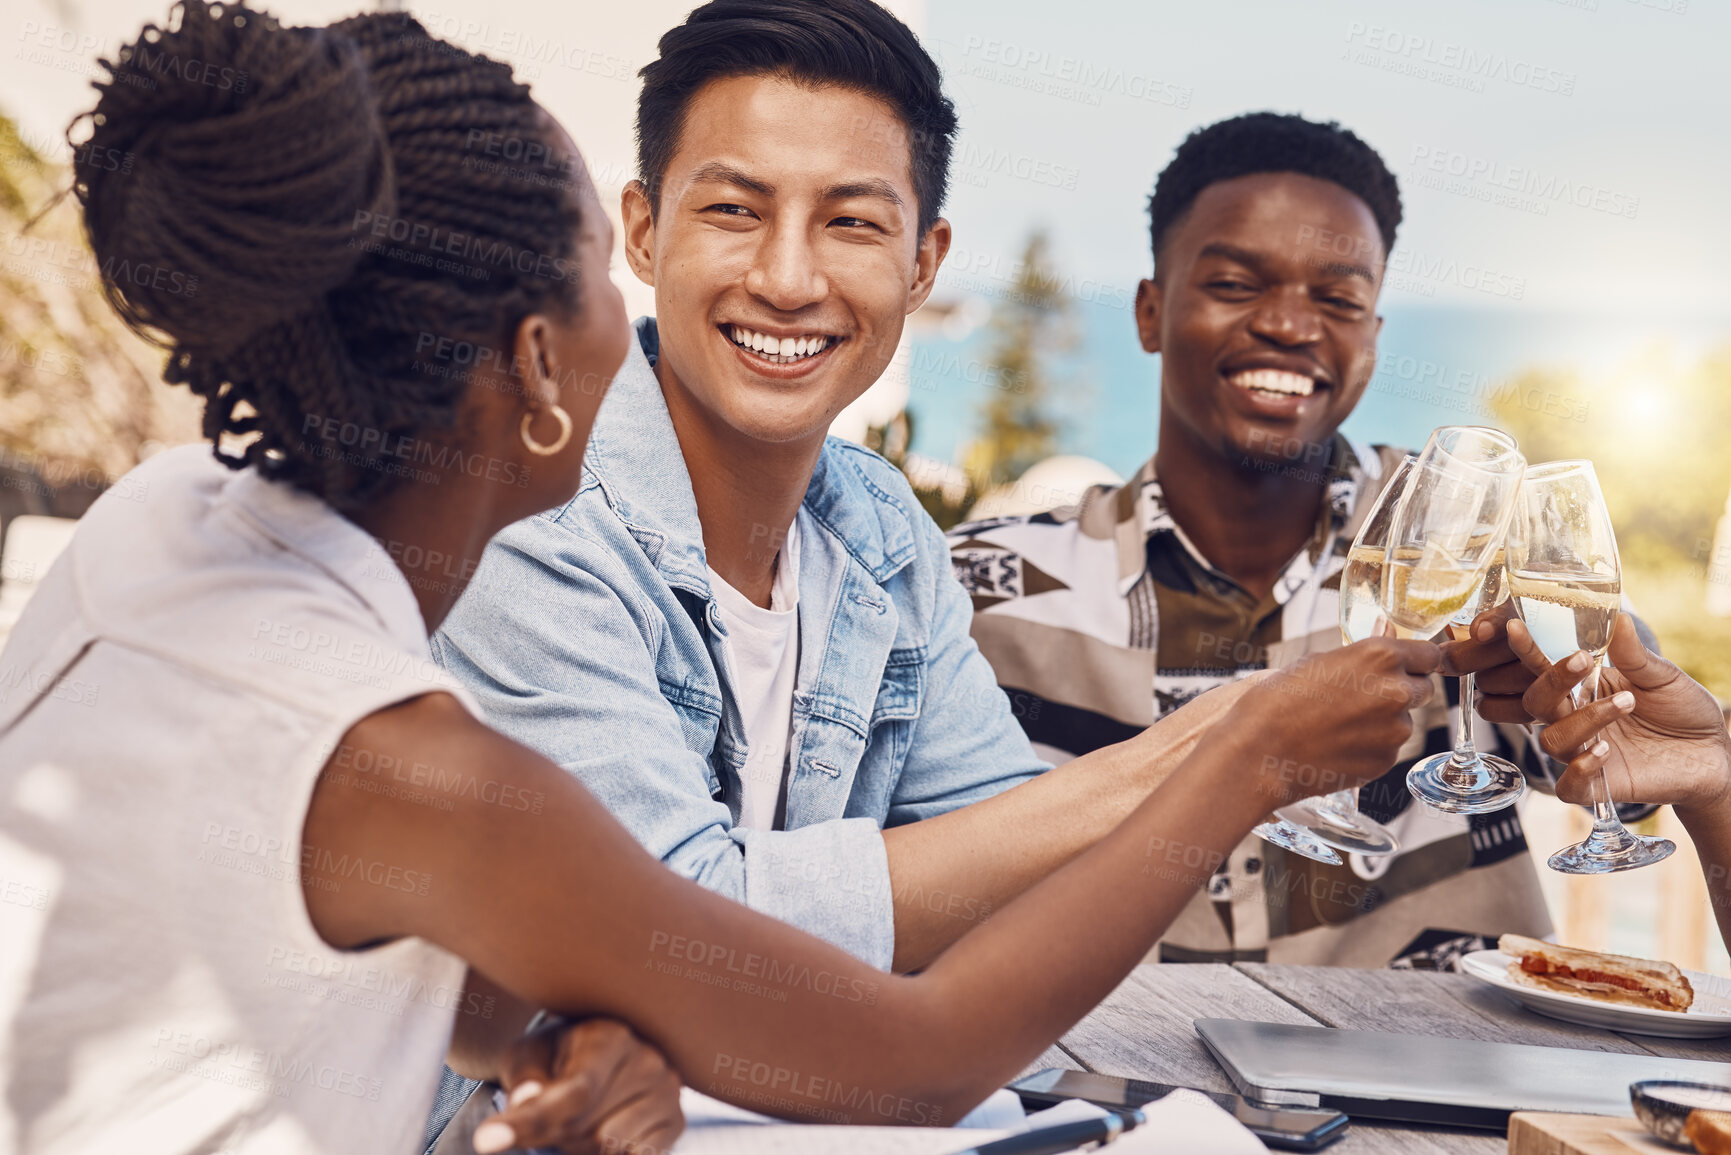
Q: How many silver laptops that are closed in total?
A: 1